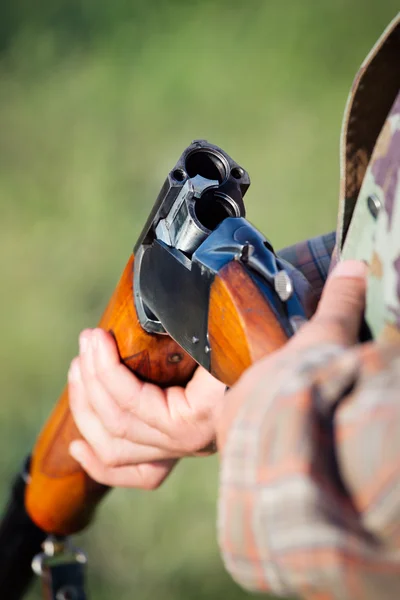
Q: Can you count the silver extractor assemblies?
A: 1